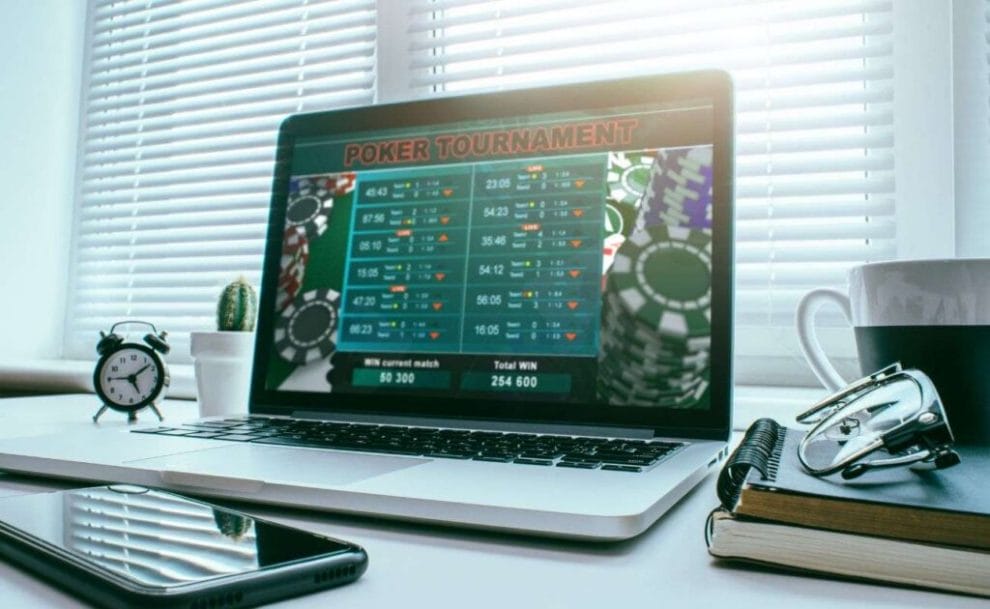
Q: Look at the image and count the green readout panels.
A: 2